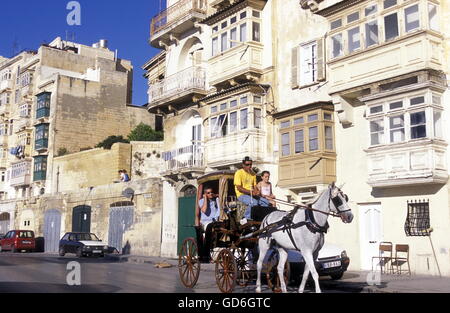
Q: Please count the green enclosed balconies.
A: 3